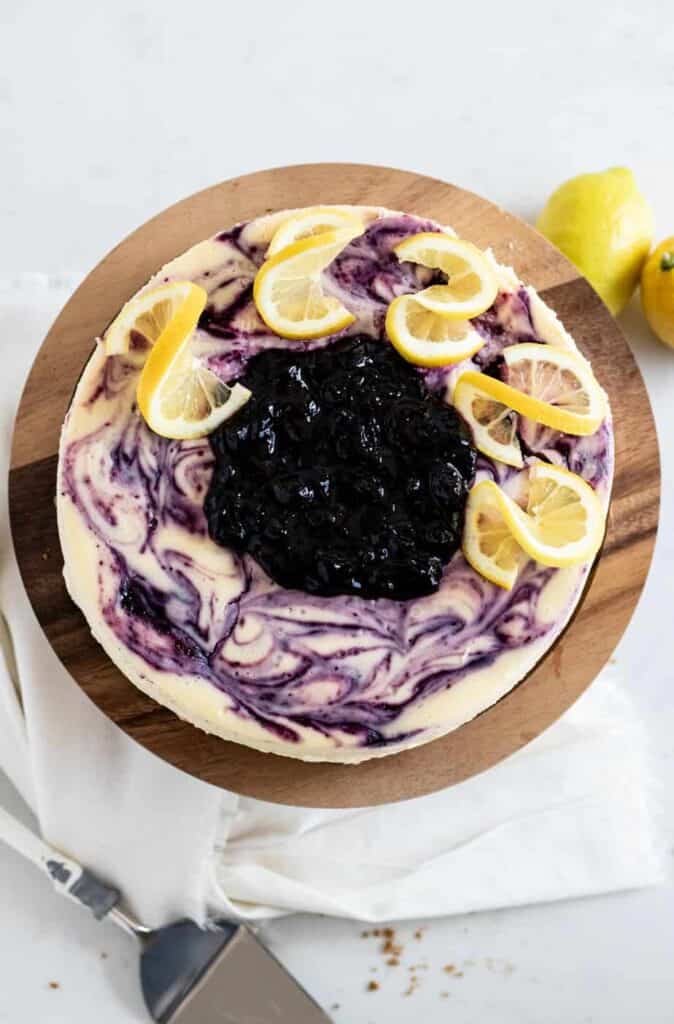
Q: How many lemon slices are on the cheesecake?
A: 5